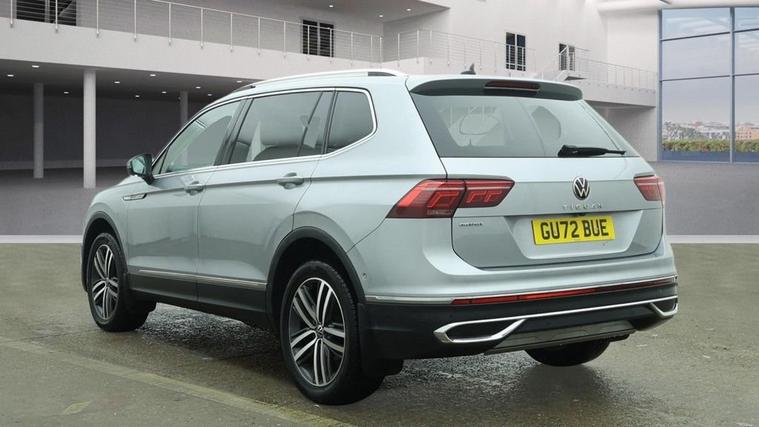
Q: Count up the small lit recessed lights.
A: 13